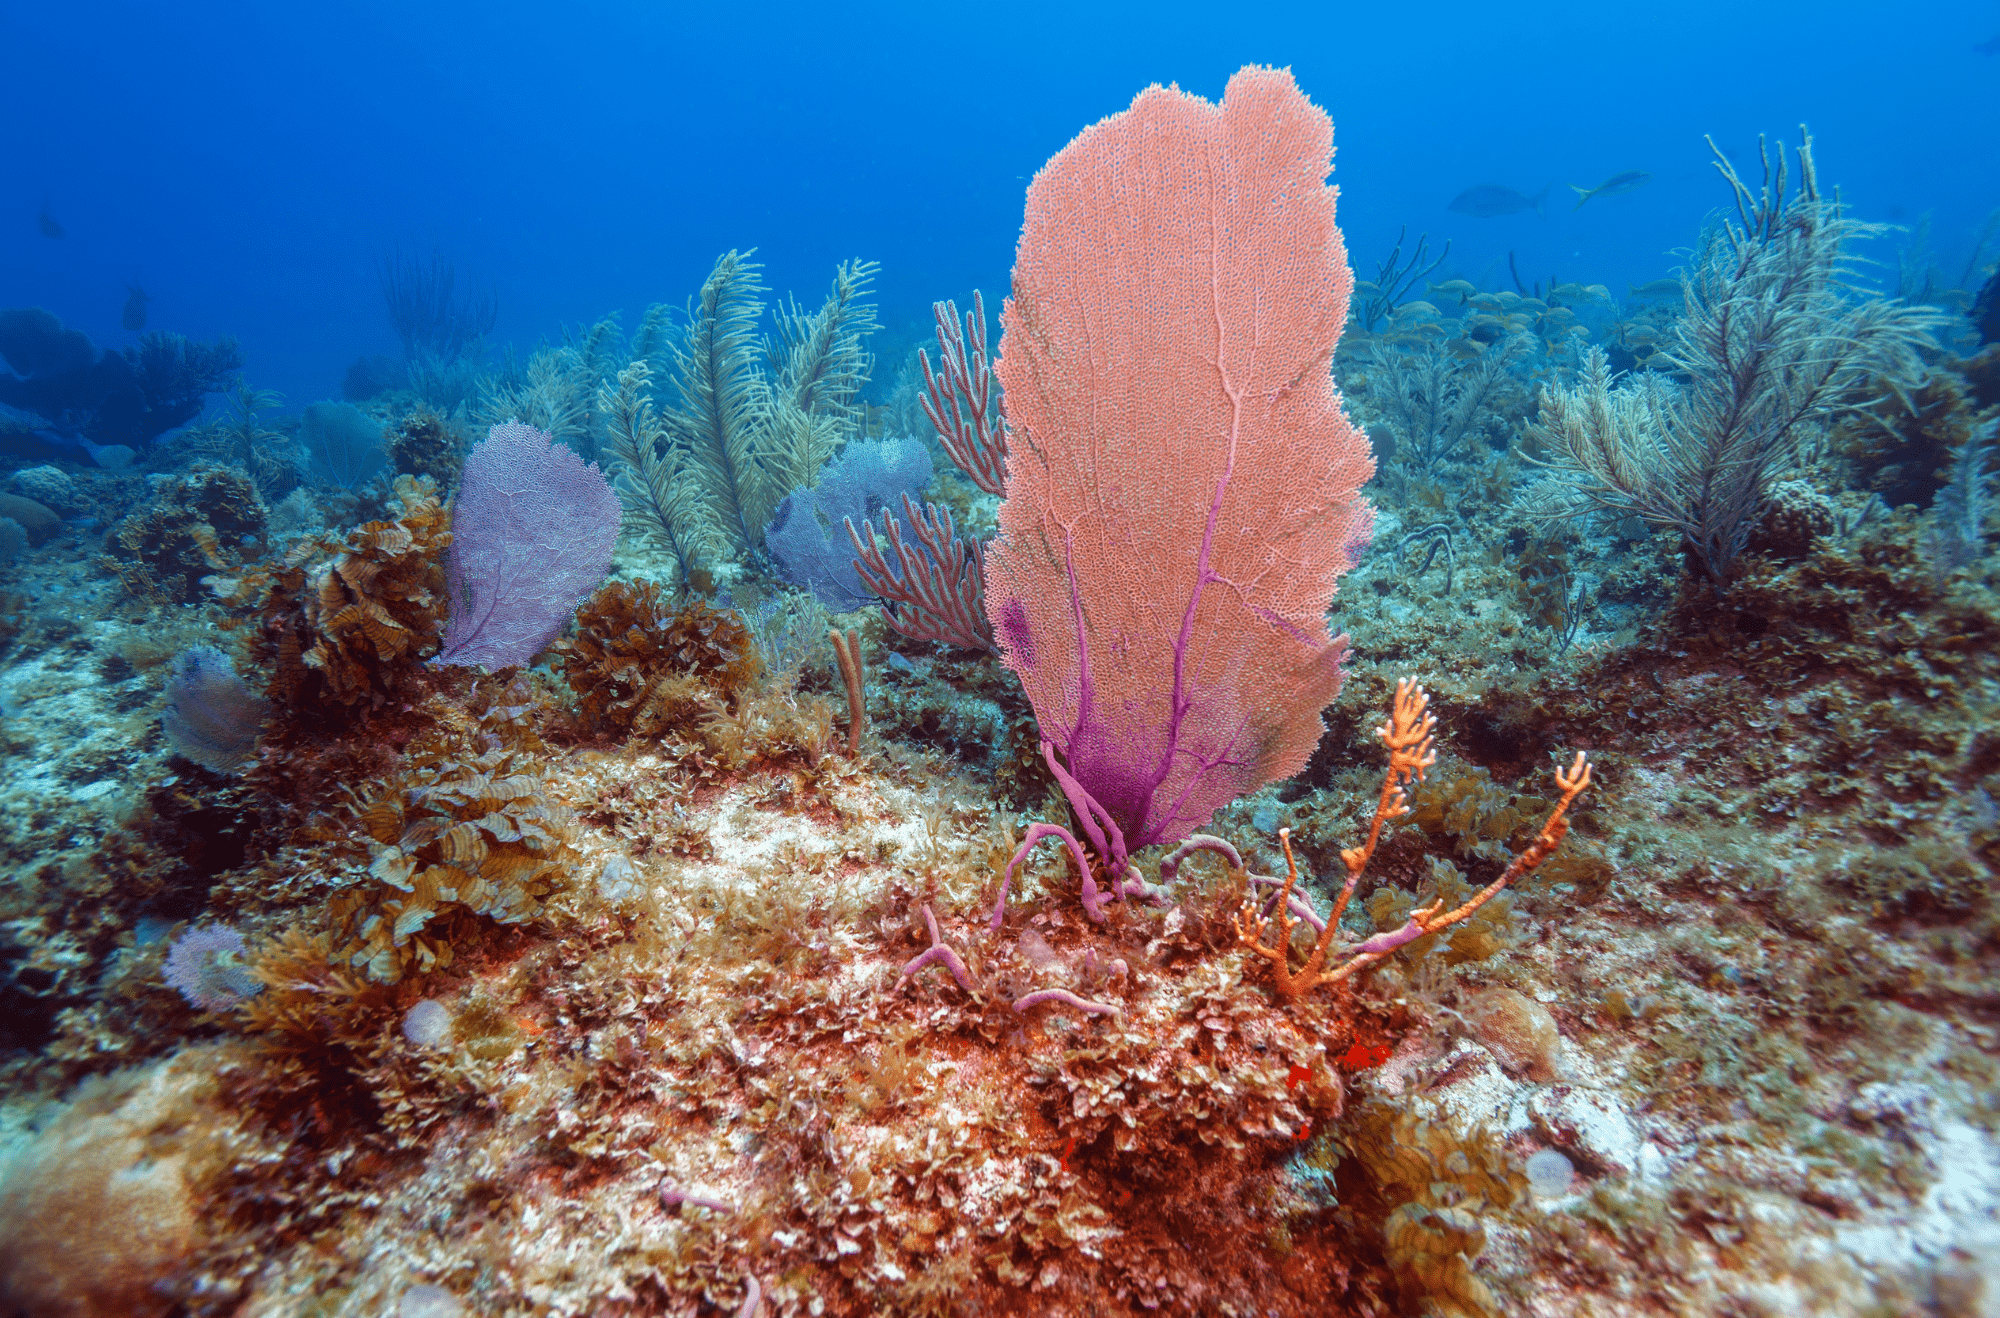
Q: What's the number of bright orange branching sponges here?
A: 1